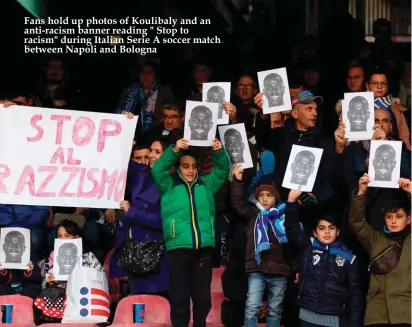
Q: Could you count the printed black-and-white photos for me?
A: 9